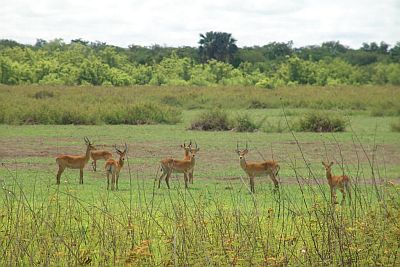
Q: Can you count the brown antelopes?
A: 7